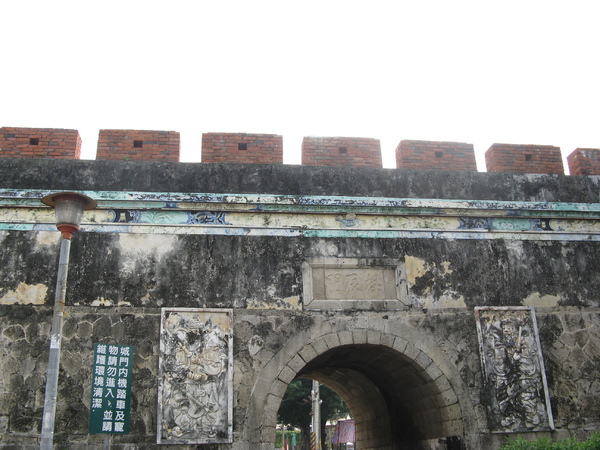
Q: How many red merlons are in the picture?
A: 7